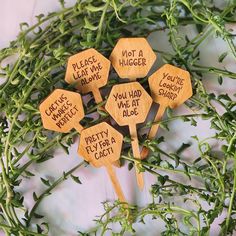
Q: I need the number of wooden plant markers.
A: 6